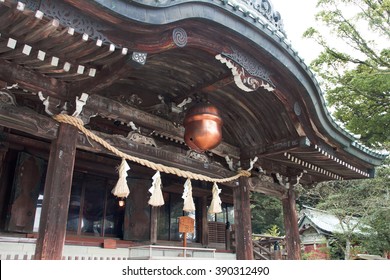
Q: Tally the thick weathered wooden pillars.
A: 3